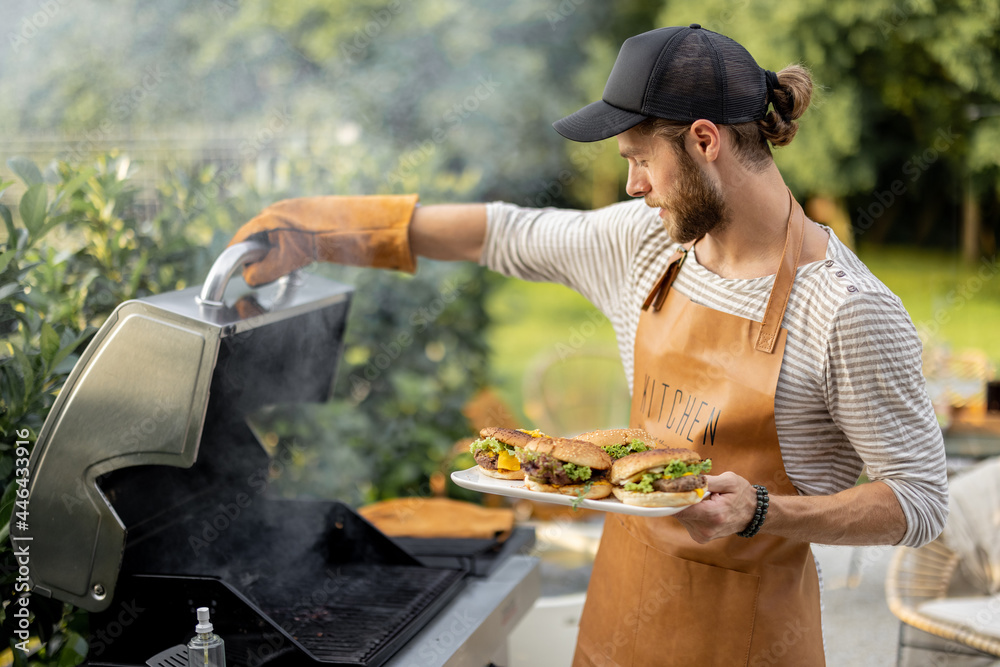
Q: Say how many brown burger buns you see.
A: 4